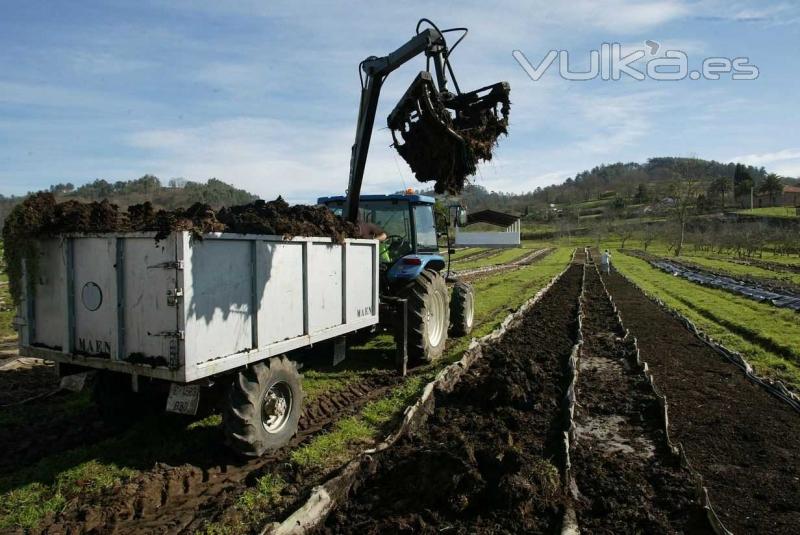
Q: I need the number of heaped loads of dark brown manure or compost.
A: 2